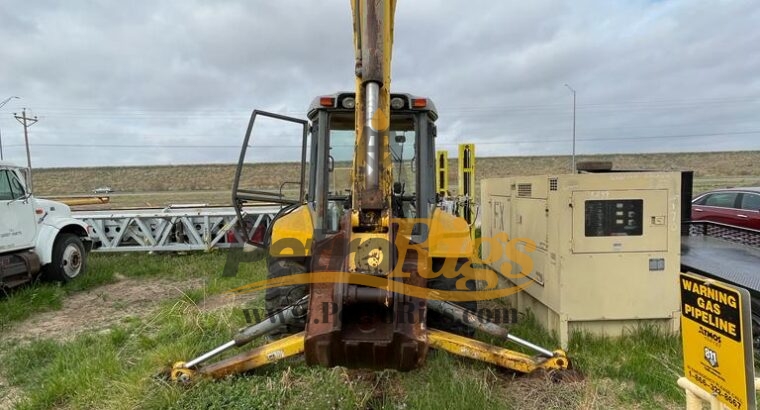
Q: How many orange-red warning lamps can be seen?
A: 2